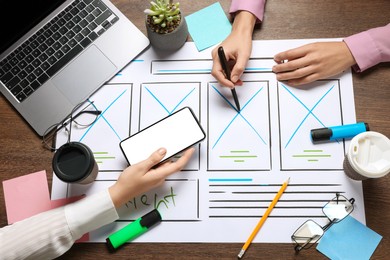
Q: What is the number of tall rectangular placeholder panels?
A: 4